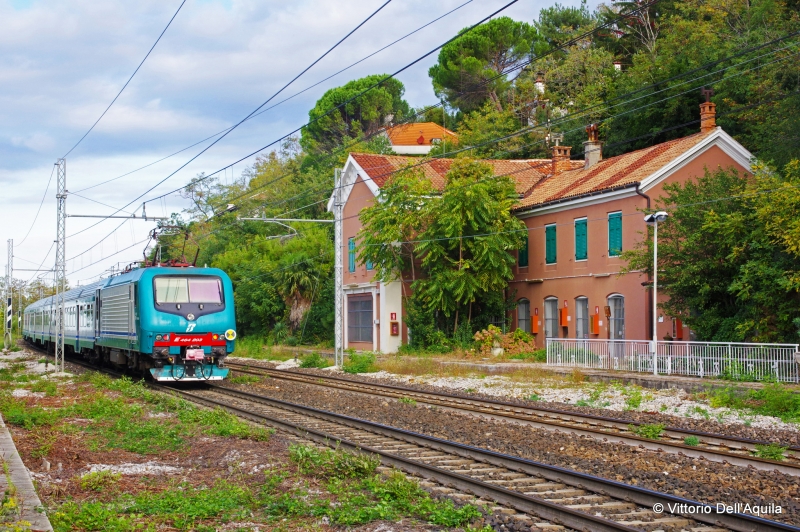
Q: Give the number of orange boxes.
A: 4